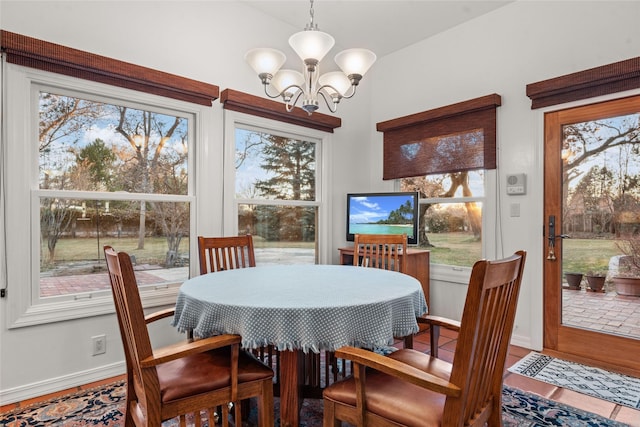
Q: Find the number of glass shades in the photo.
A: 5